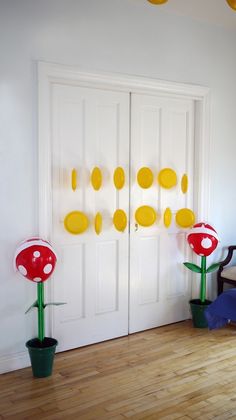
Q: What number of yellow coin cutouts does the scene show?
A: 12